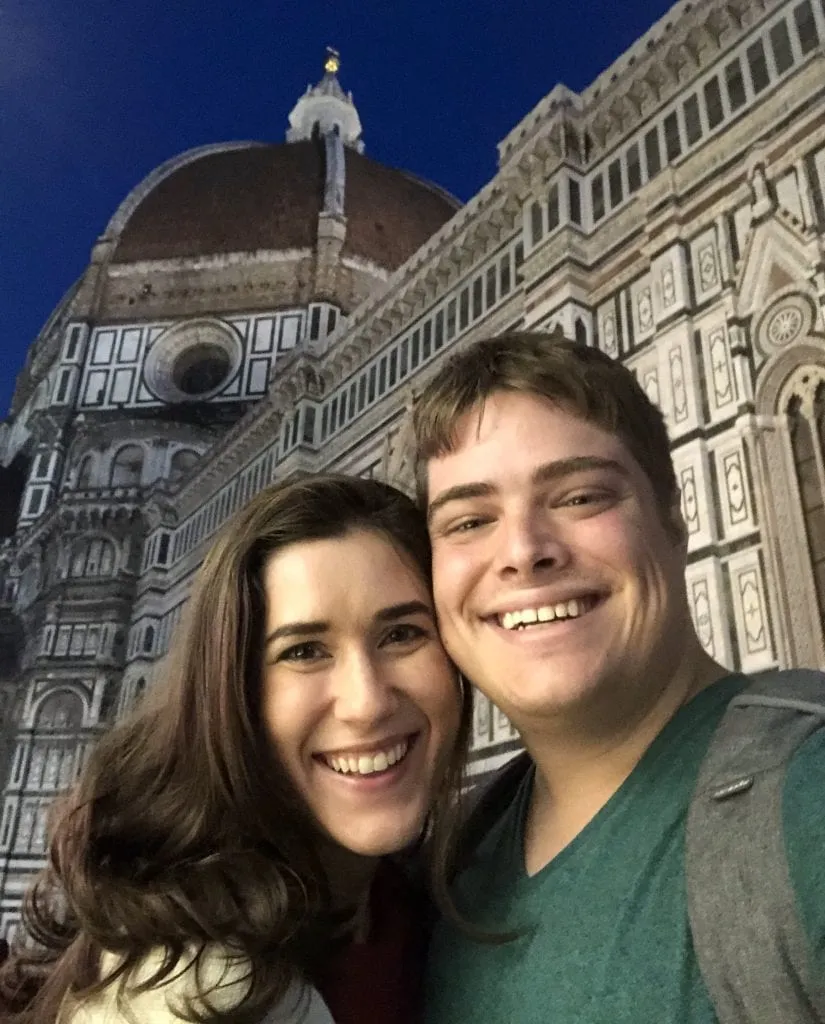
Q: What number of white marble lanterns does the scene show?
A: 1